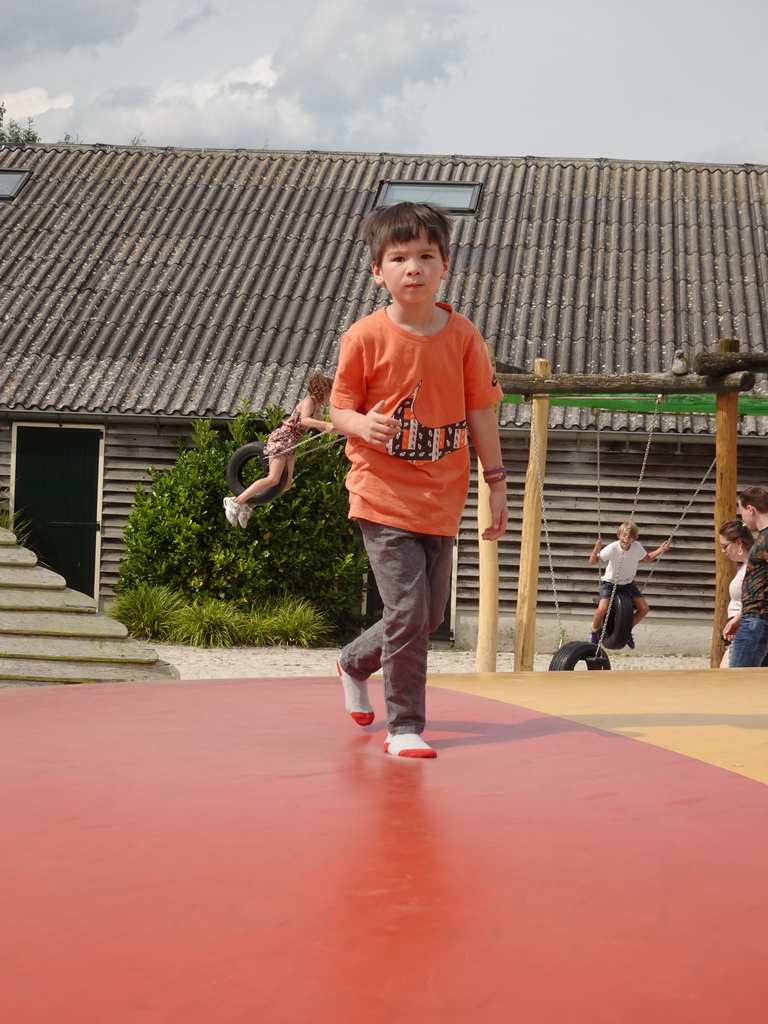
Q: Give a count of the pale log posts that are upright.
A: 2